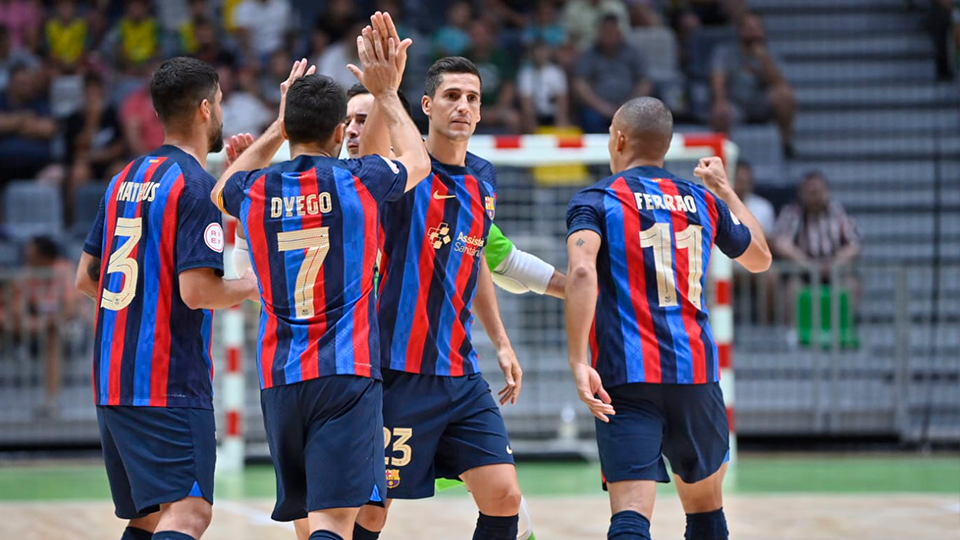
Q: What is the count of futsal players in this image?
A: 5